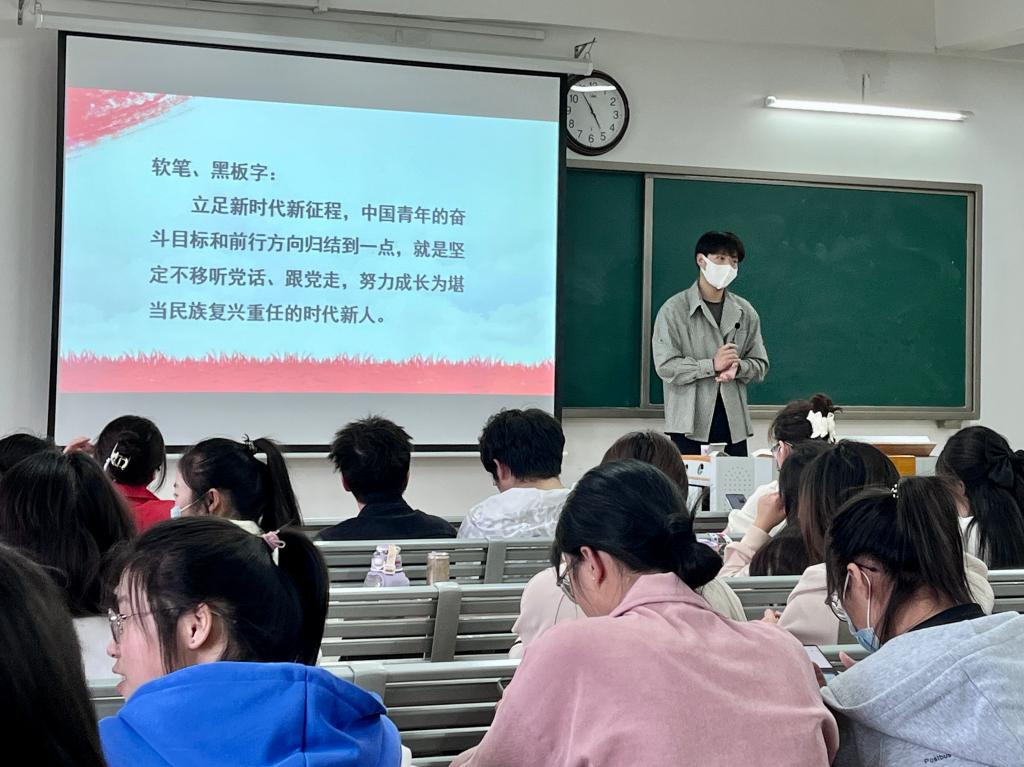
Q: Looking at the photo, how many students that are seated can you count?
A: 15